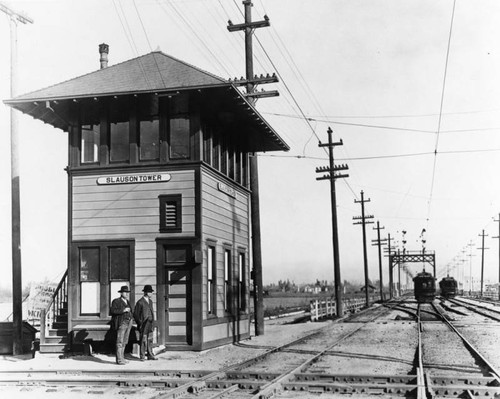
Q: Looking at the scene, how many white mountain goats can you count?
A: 0